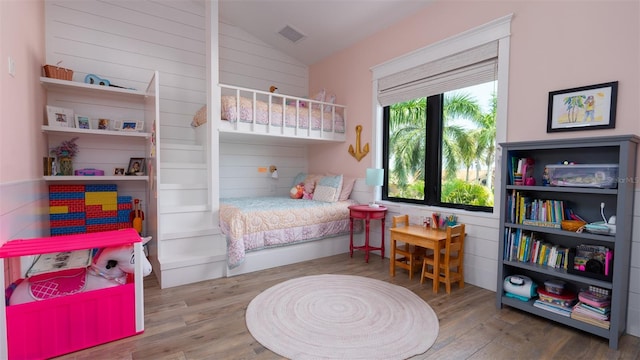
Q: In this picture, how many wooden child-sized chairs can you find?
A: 2